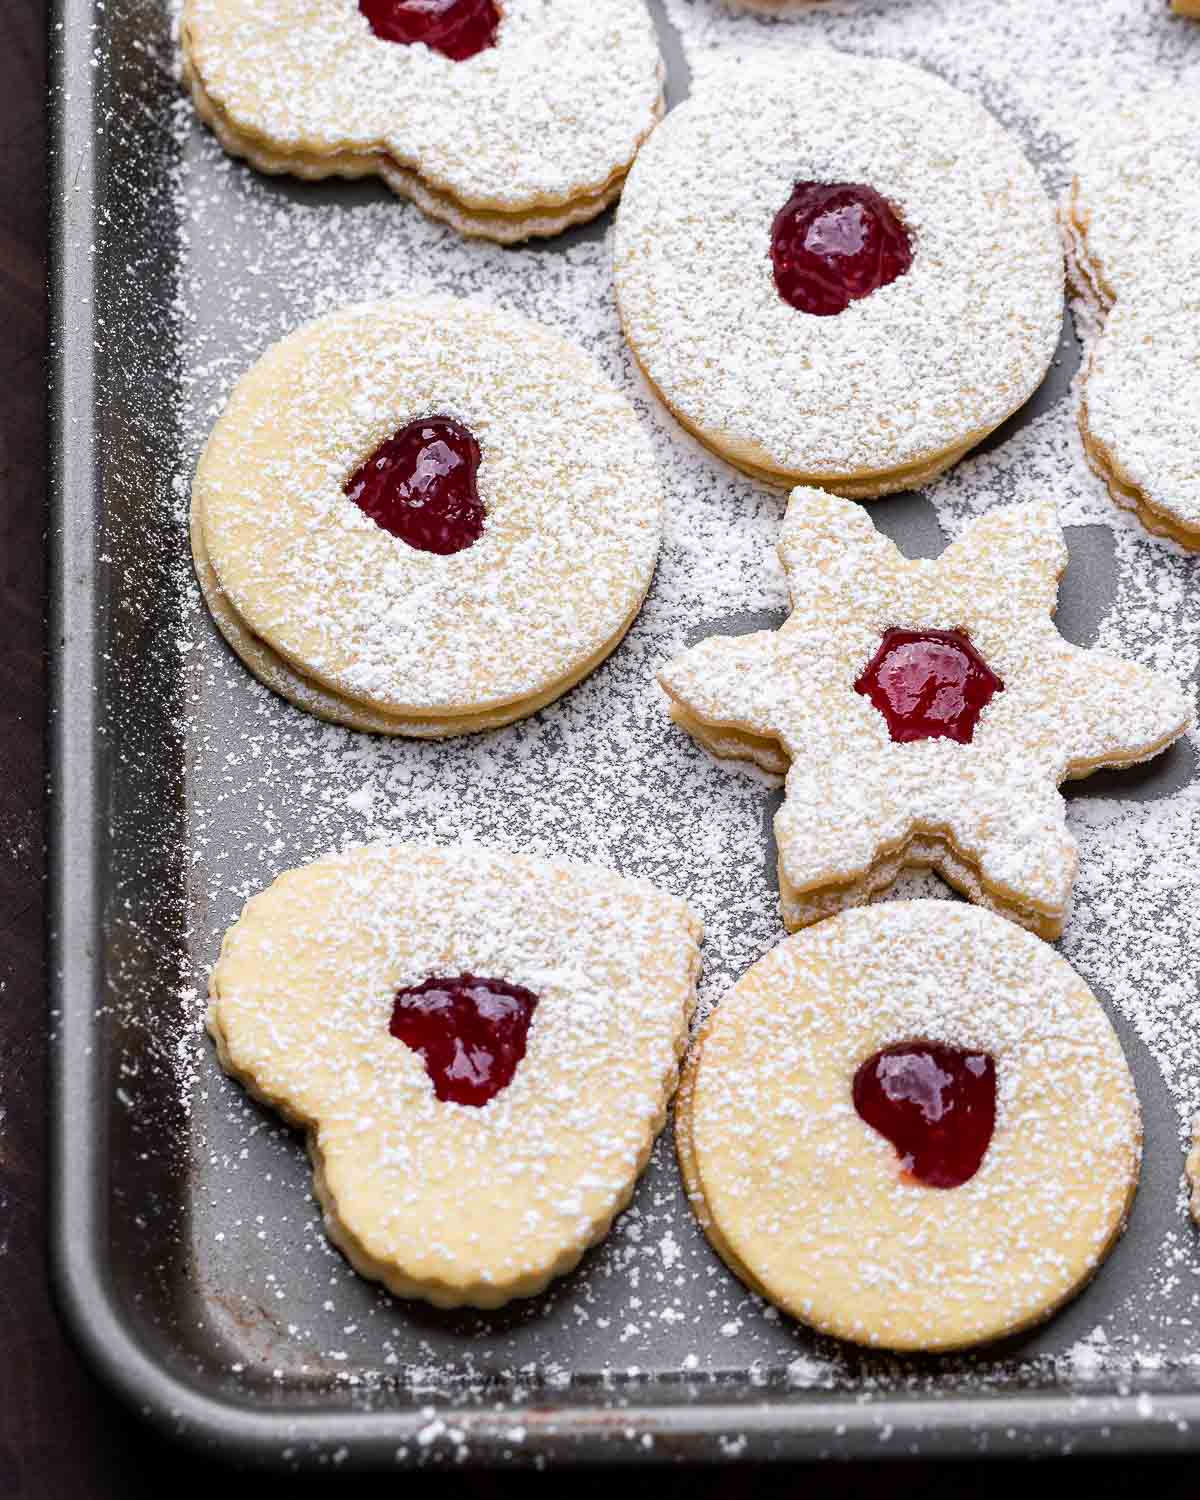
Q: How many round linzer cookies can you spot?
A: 3